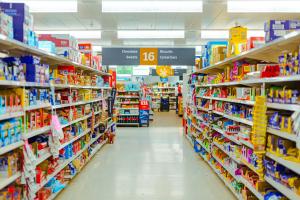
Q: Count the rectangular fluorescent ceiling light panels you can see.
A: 6